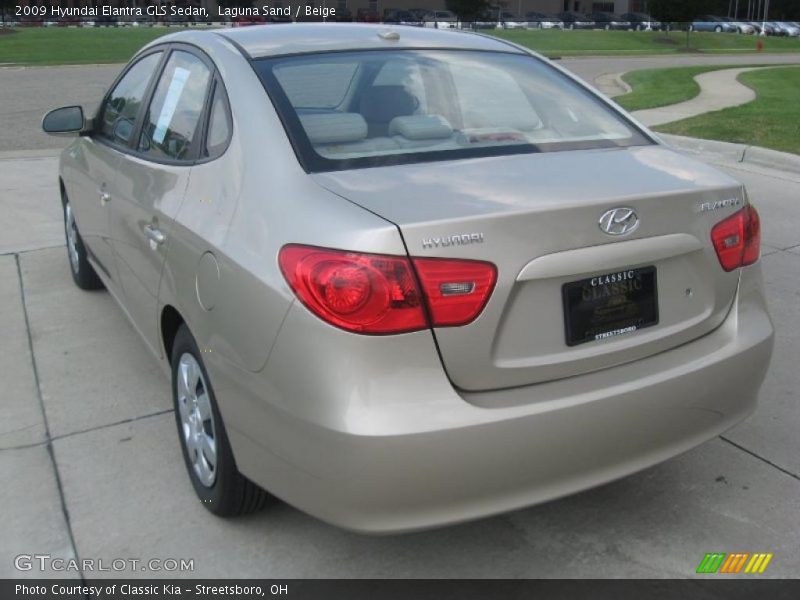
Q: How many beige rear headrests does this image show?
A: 2